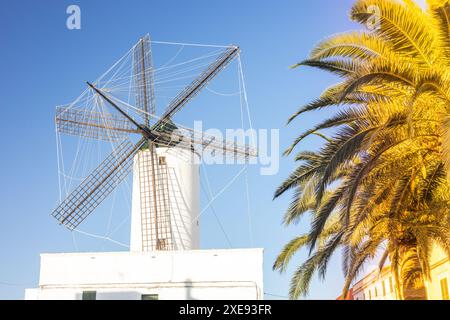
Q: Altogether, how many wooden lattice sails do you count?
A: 6